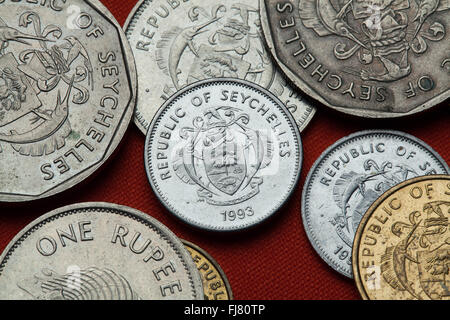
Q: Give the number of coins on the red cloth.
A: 8